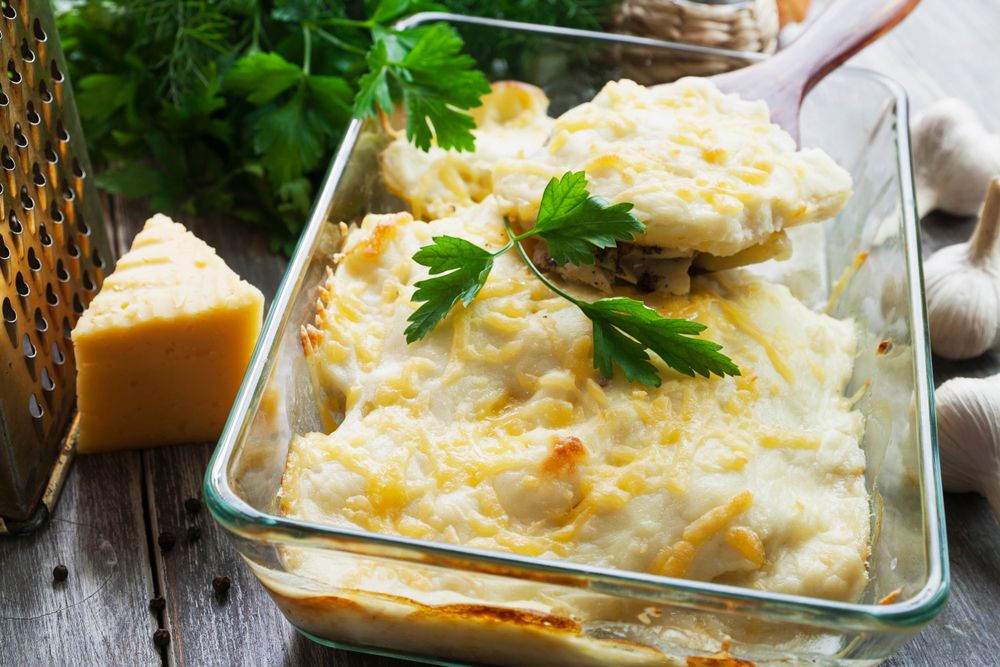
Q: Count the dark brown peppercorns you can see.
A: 7